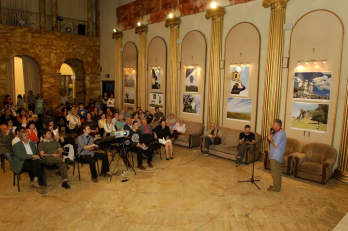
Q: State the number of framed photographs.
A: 10